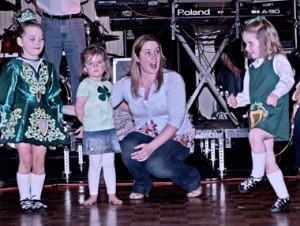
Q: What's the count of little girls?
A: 3